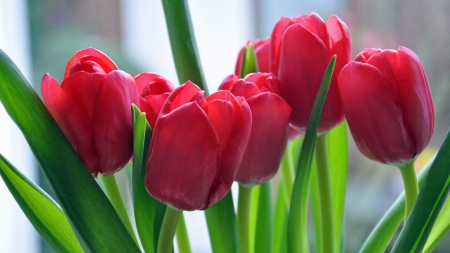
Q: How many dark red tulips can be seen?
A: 7